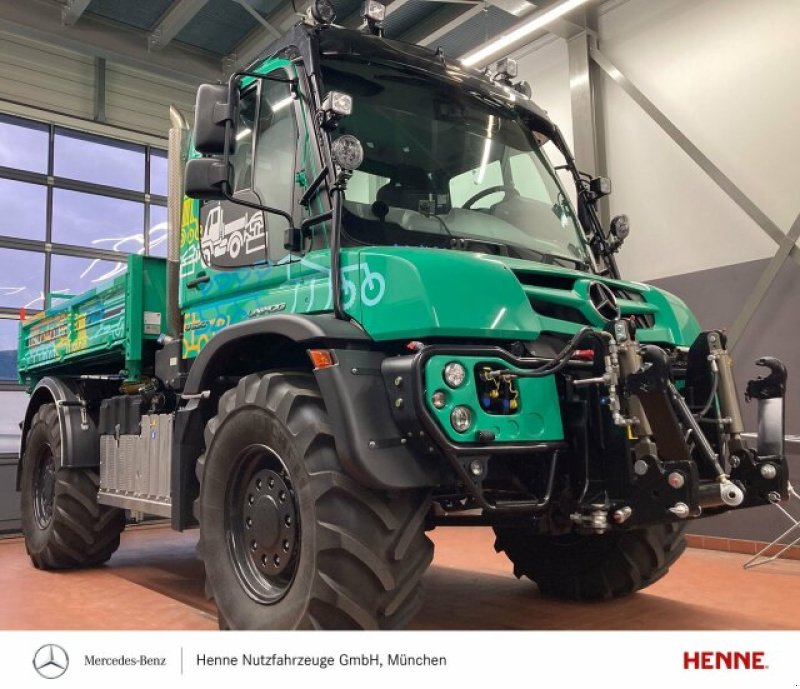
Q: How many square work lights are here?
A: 4